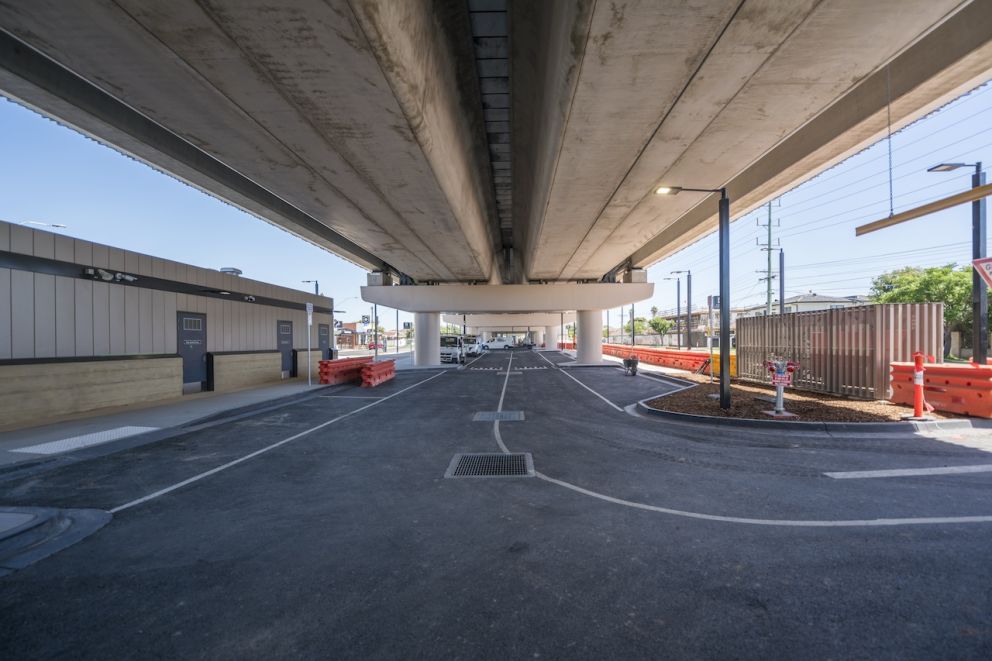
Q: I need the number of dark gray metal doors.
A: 3